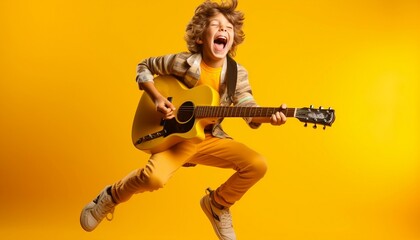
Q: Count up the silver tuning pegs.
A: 6